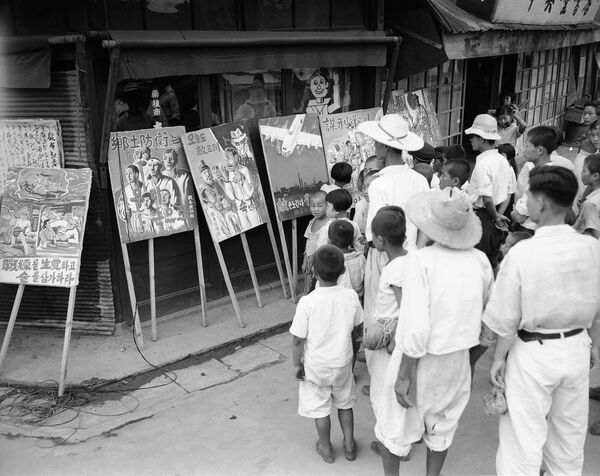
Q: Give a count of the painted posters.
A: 6